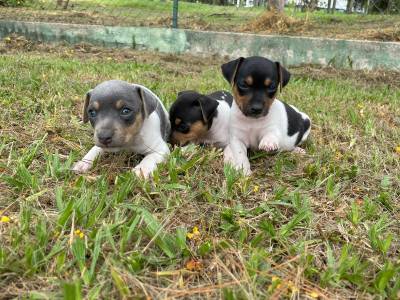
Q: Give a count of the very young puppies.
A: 3